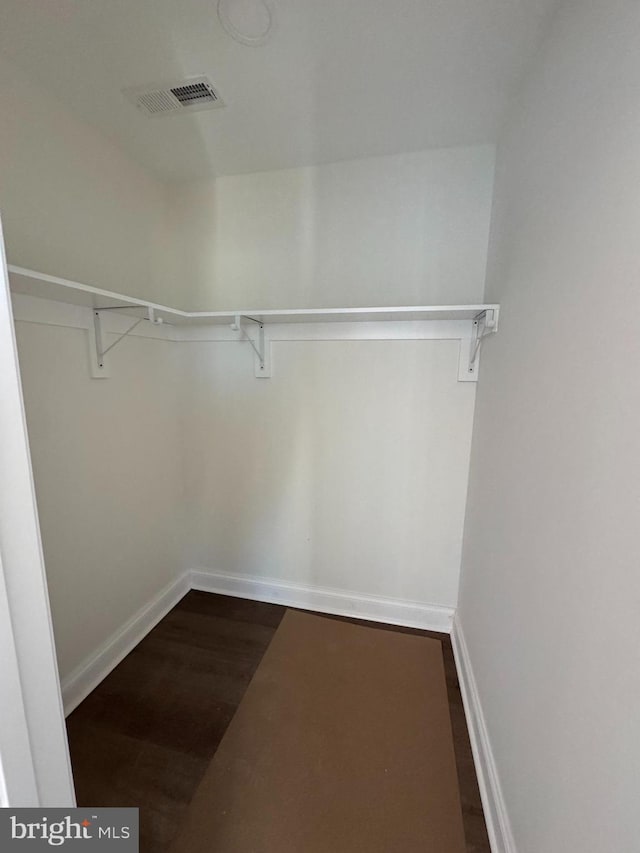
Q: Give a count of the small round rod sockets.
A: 3